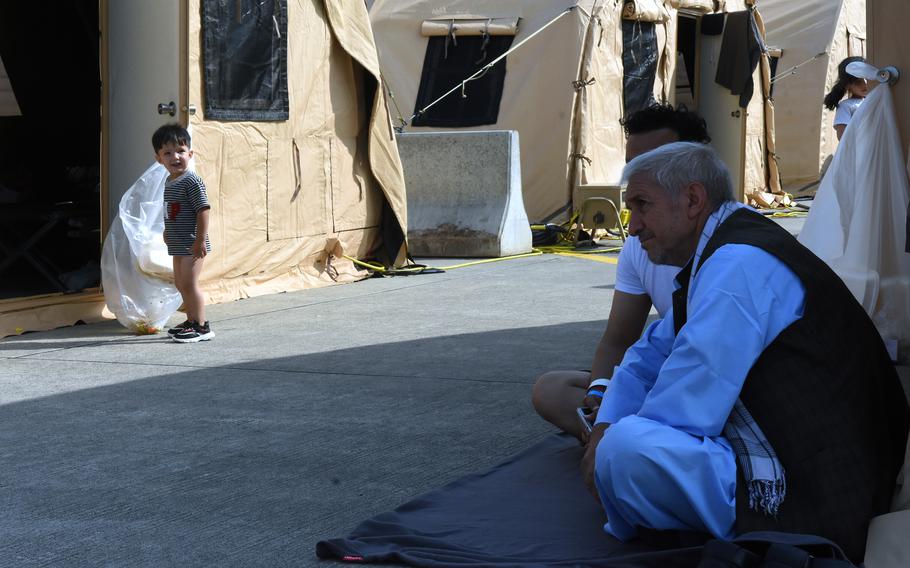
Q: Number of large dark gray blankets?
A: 1